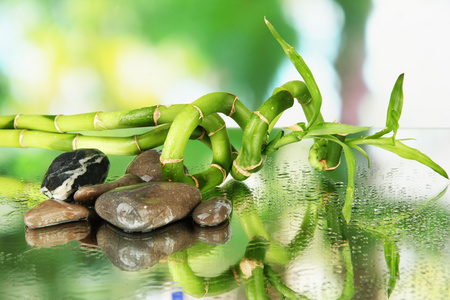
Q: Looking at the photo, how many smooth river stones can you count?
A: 6